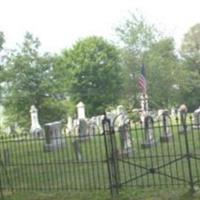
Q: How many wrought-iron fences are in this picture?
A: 1